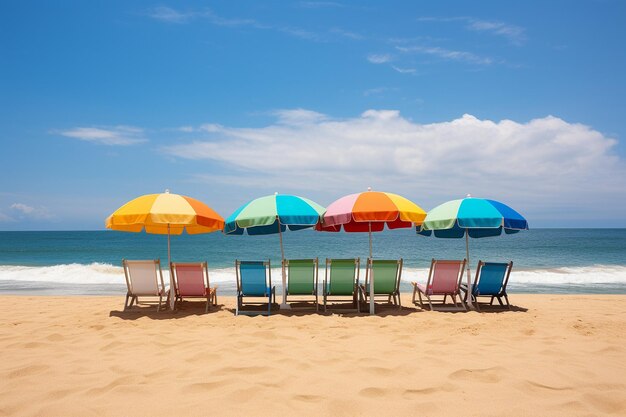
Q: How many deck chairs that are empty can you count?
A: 8